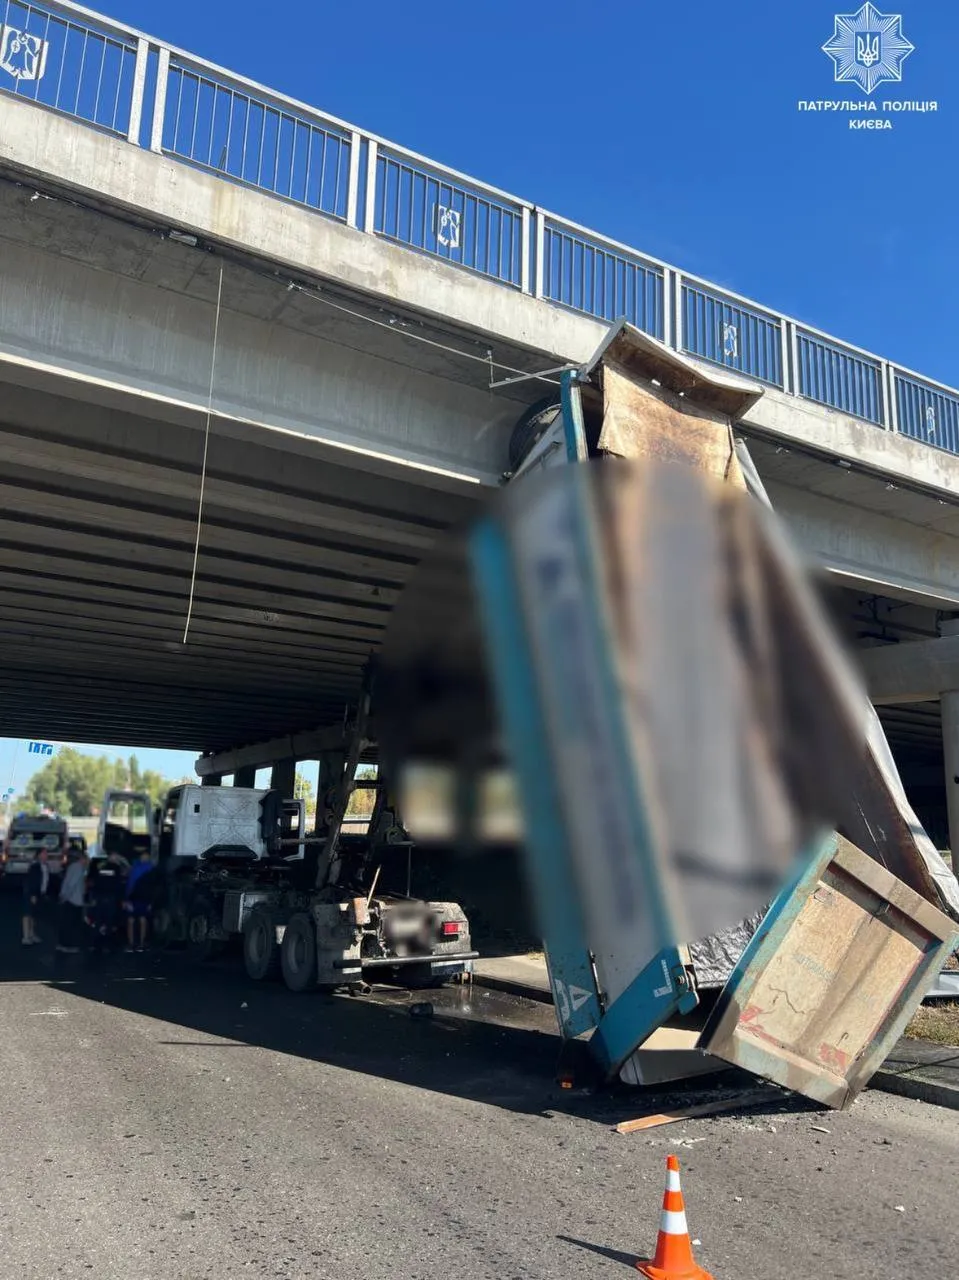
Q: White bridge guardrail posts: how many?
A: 12